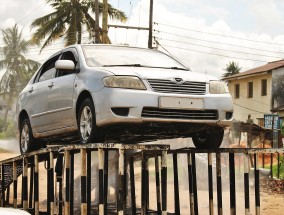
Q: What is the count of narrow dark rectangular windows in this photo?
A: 3